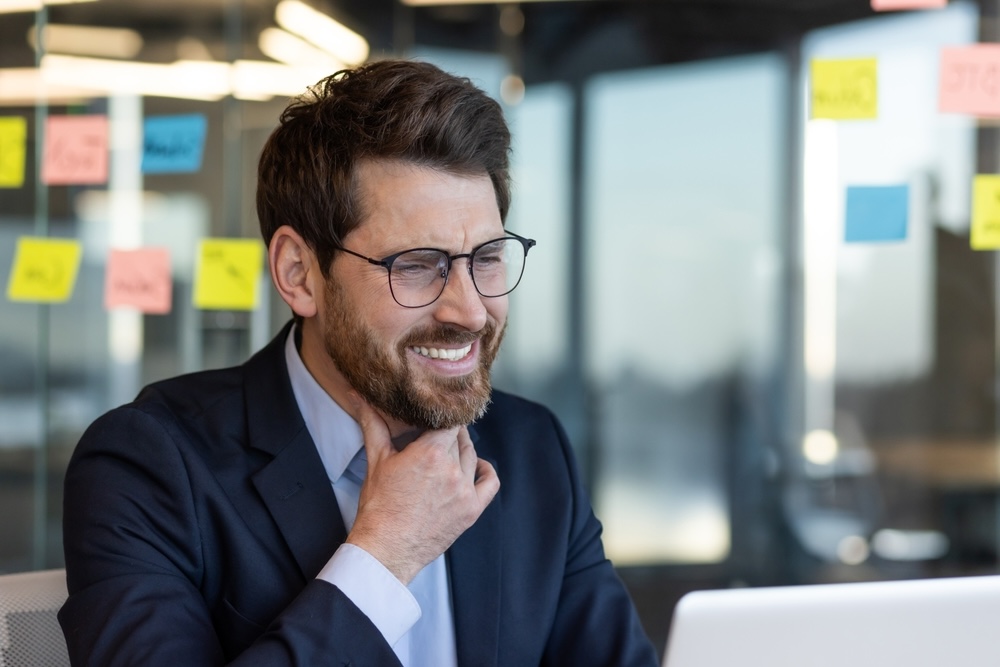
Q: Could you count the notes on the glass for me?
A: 11